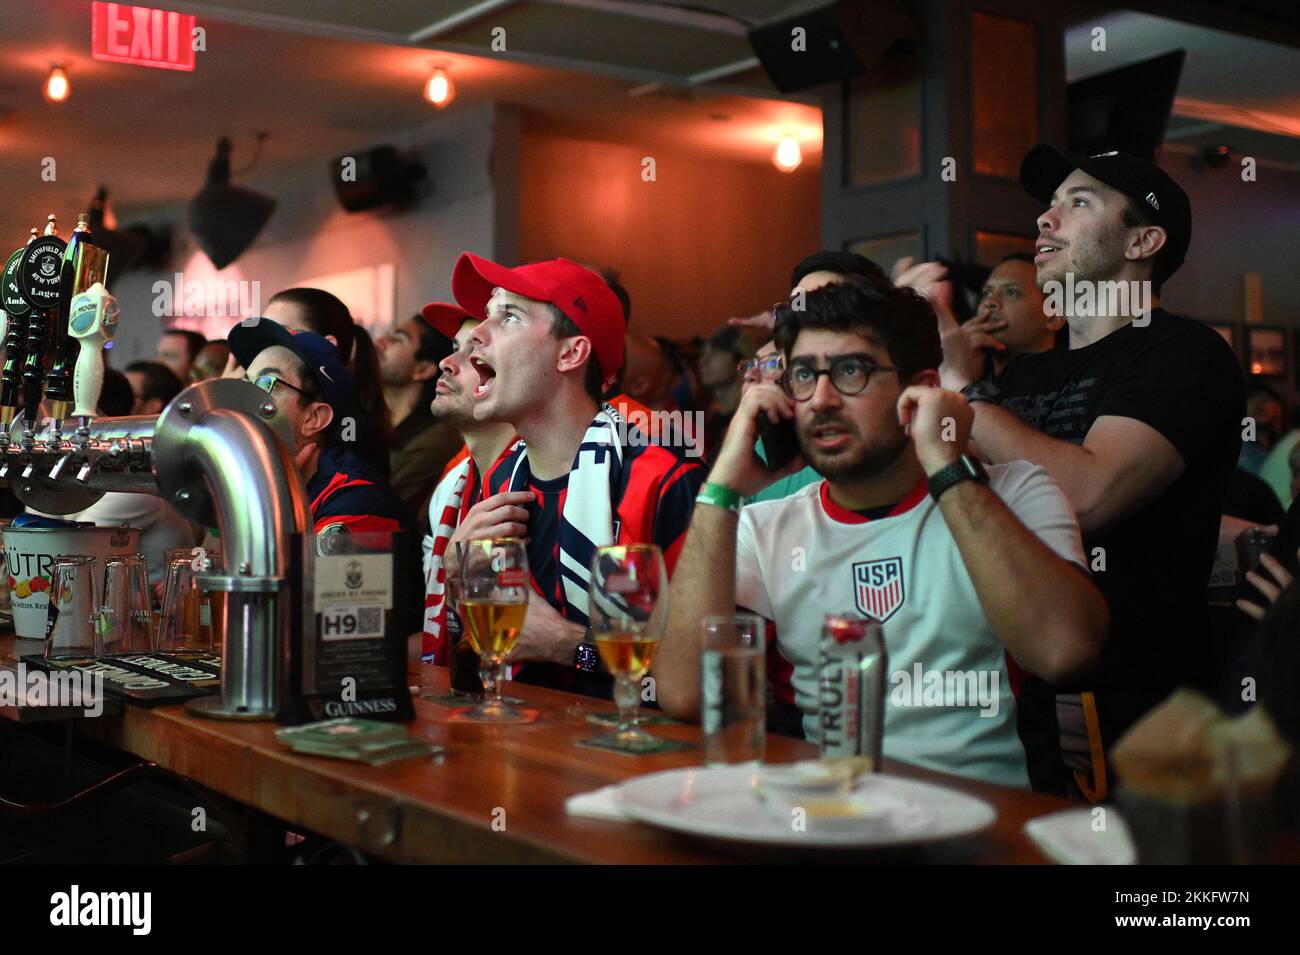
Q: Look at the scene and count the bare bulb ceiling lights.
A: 3